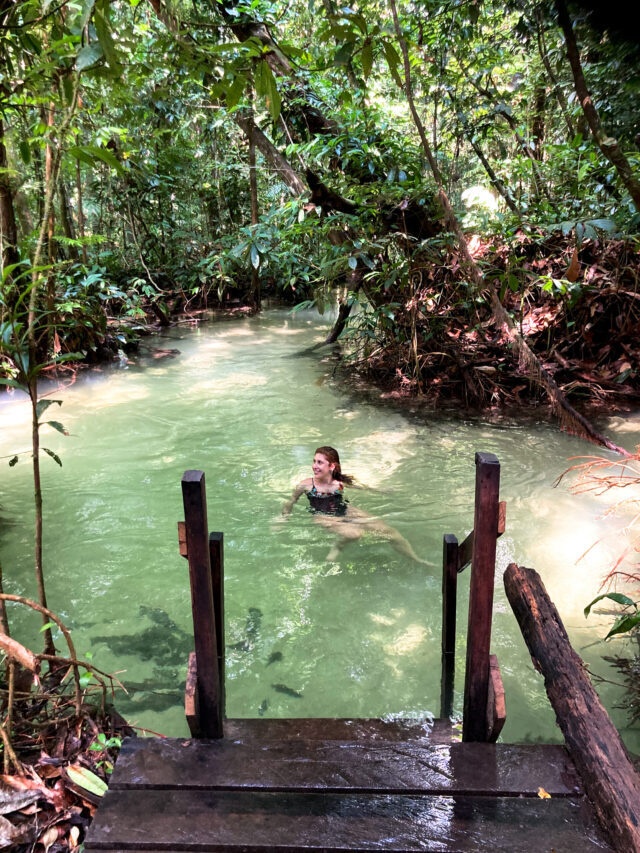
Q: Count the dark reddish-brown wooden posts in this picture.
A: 4